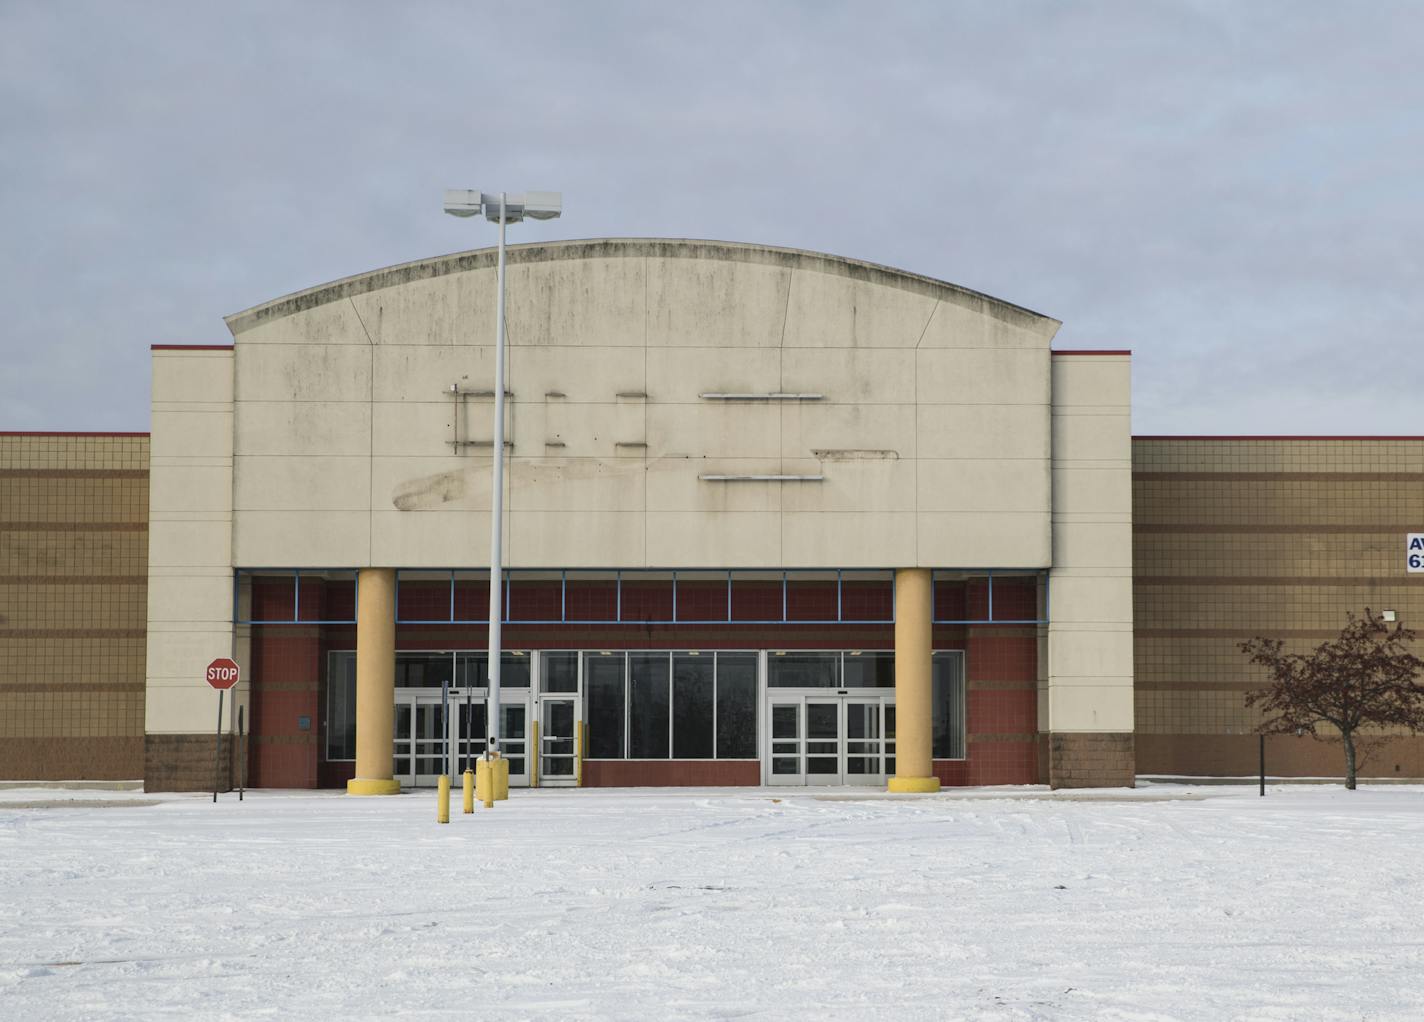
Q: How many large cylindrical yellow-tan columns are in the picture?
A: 2